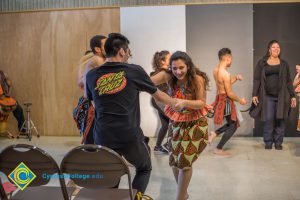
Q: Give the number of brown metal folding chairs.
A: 2